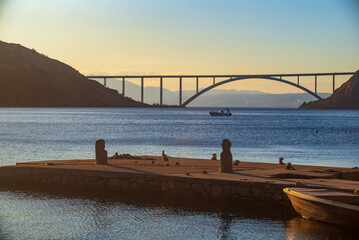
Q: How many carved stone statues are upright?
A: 2